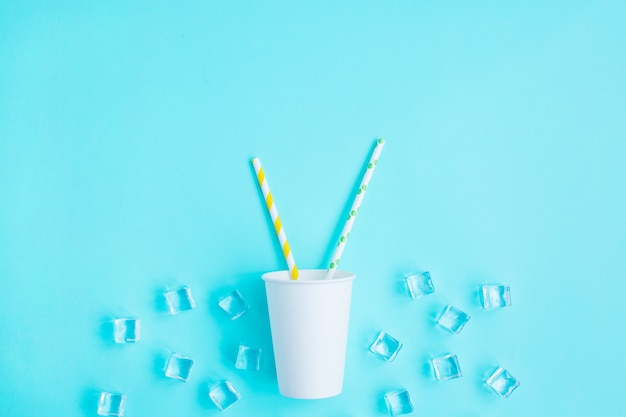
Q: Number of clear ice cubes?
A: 14